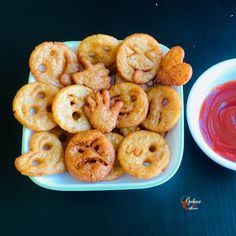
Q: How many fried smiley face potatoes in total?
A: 10